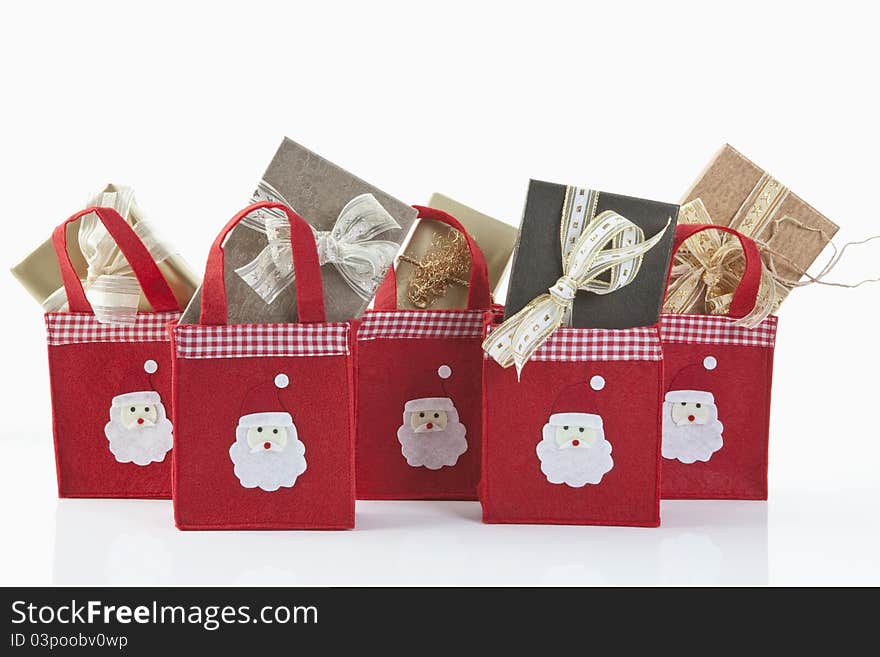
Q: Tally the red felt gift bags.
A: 5